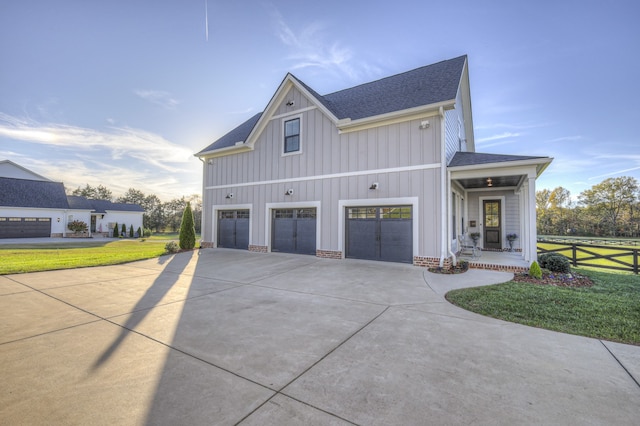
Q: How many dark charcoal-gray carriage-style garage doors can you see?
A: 3